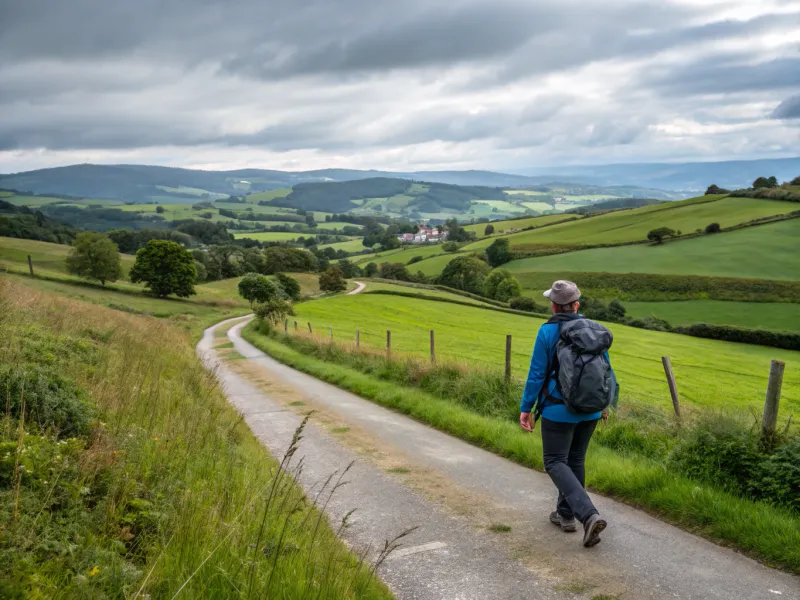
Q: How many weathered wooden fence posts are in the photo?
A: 11